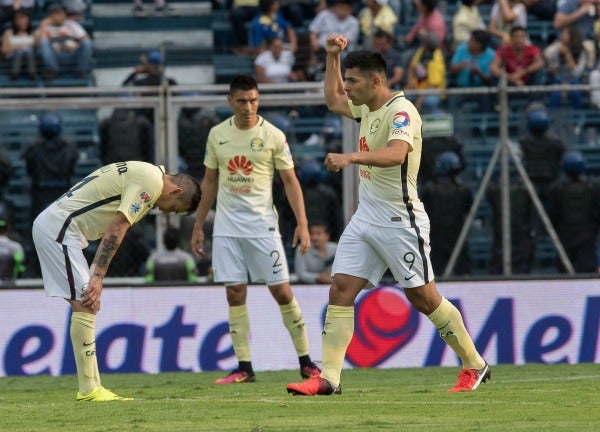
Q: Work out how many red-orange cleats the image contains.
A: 2